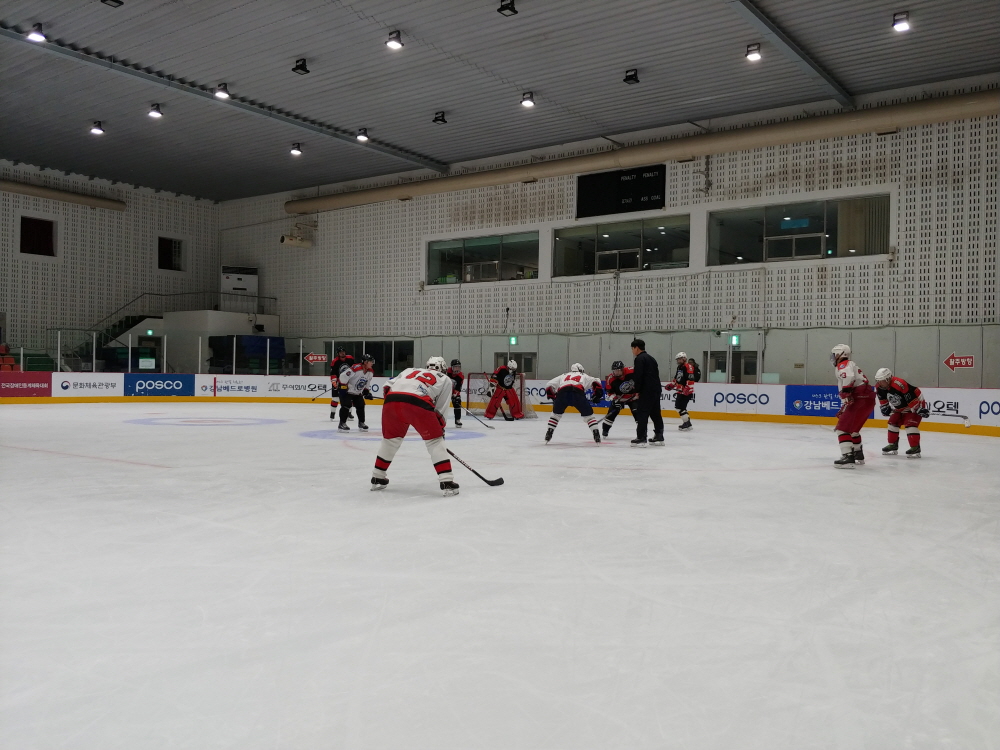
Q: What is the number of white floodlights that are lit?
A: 10